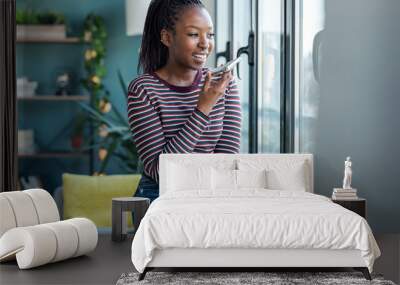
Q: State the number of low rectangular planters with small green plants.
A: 1